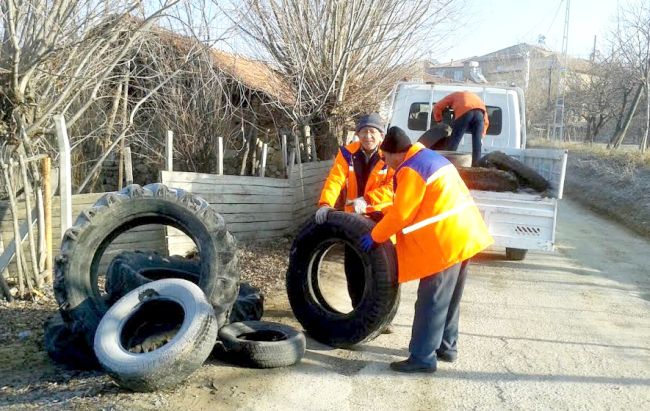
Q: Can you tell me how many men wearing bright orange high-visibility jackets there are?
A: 3